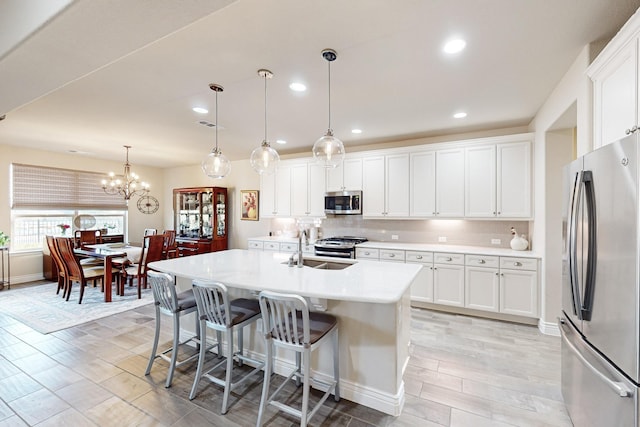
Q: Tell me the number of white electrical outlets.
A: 3